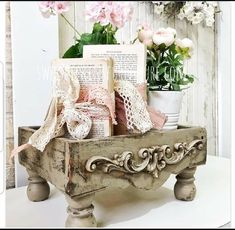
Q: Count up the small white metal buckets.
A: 1